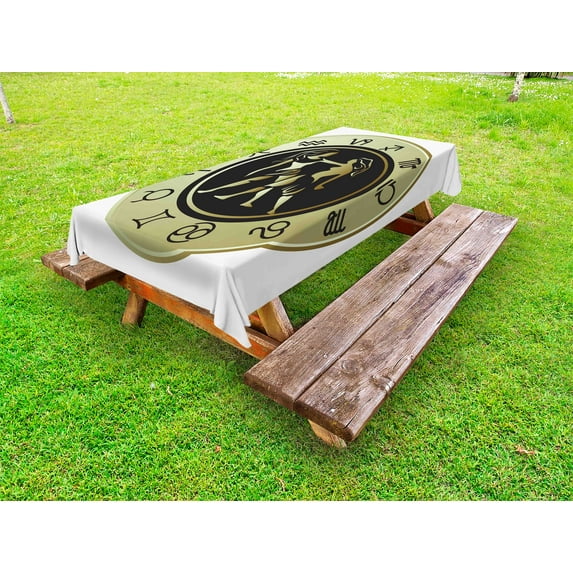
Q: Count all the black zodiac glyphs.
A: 12